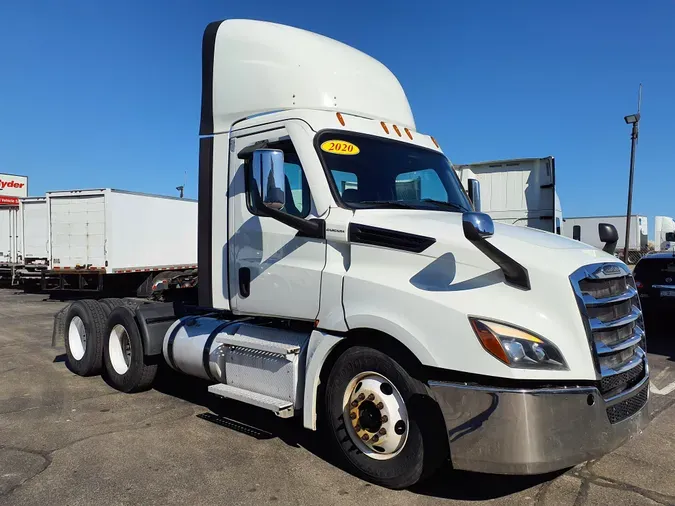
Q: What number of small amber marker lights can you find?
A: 5